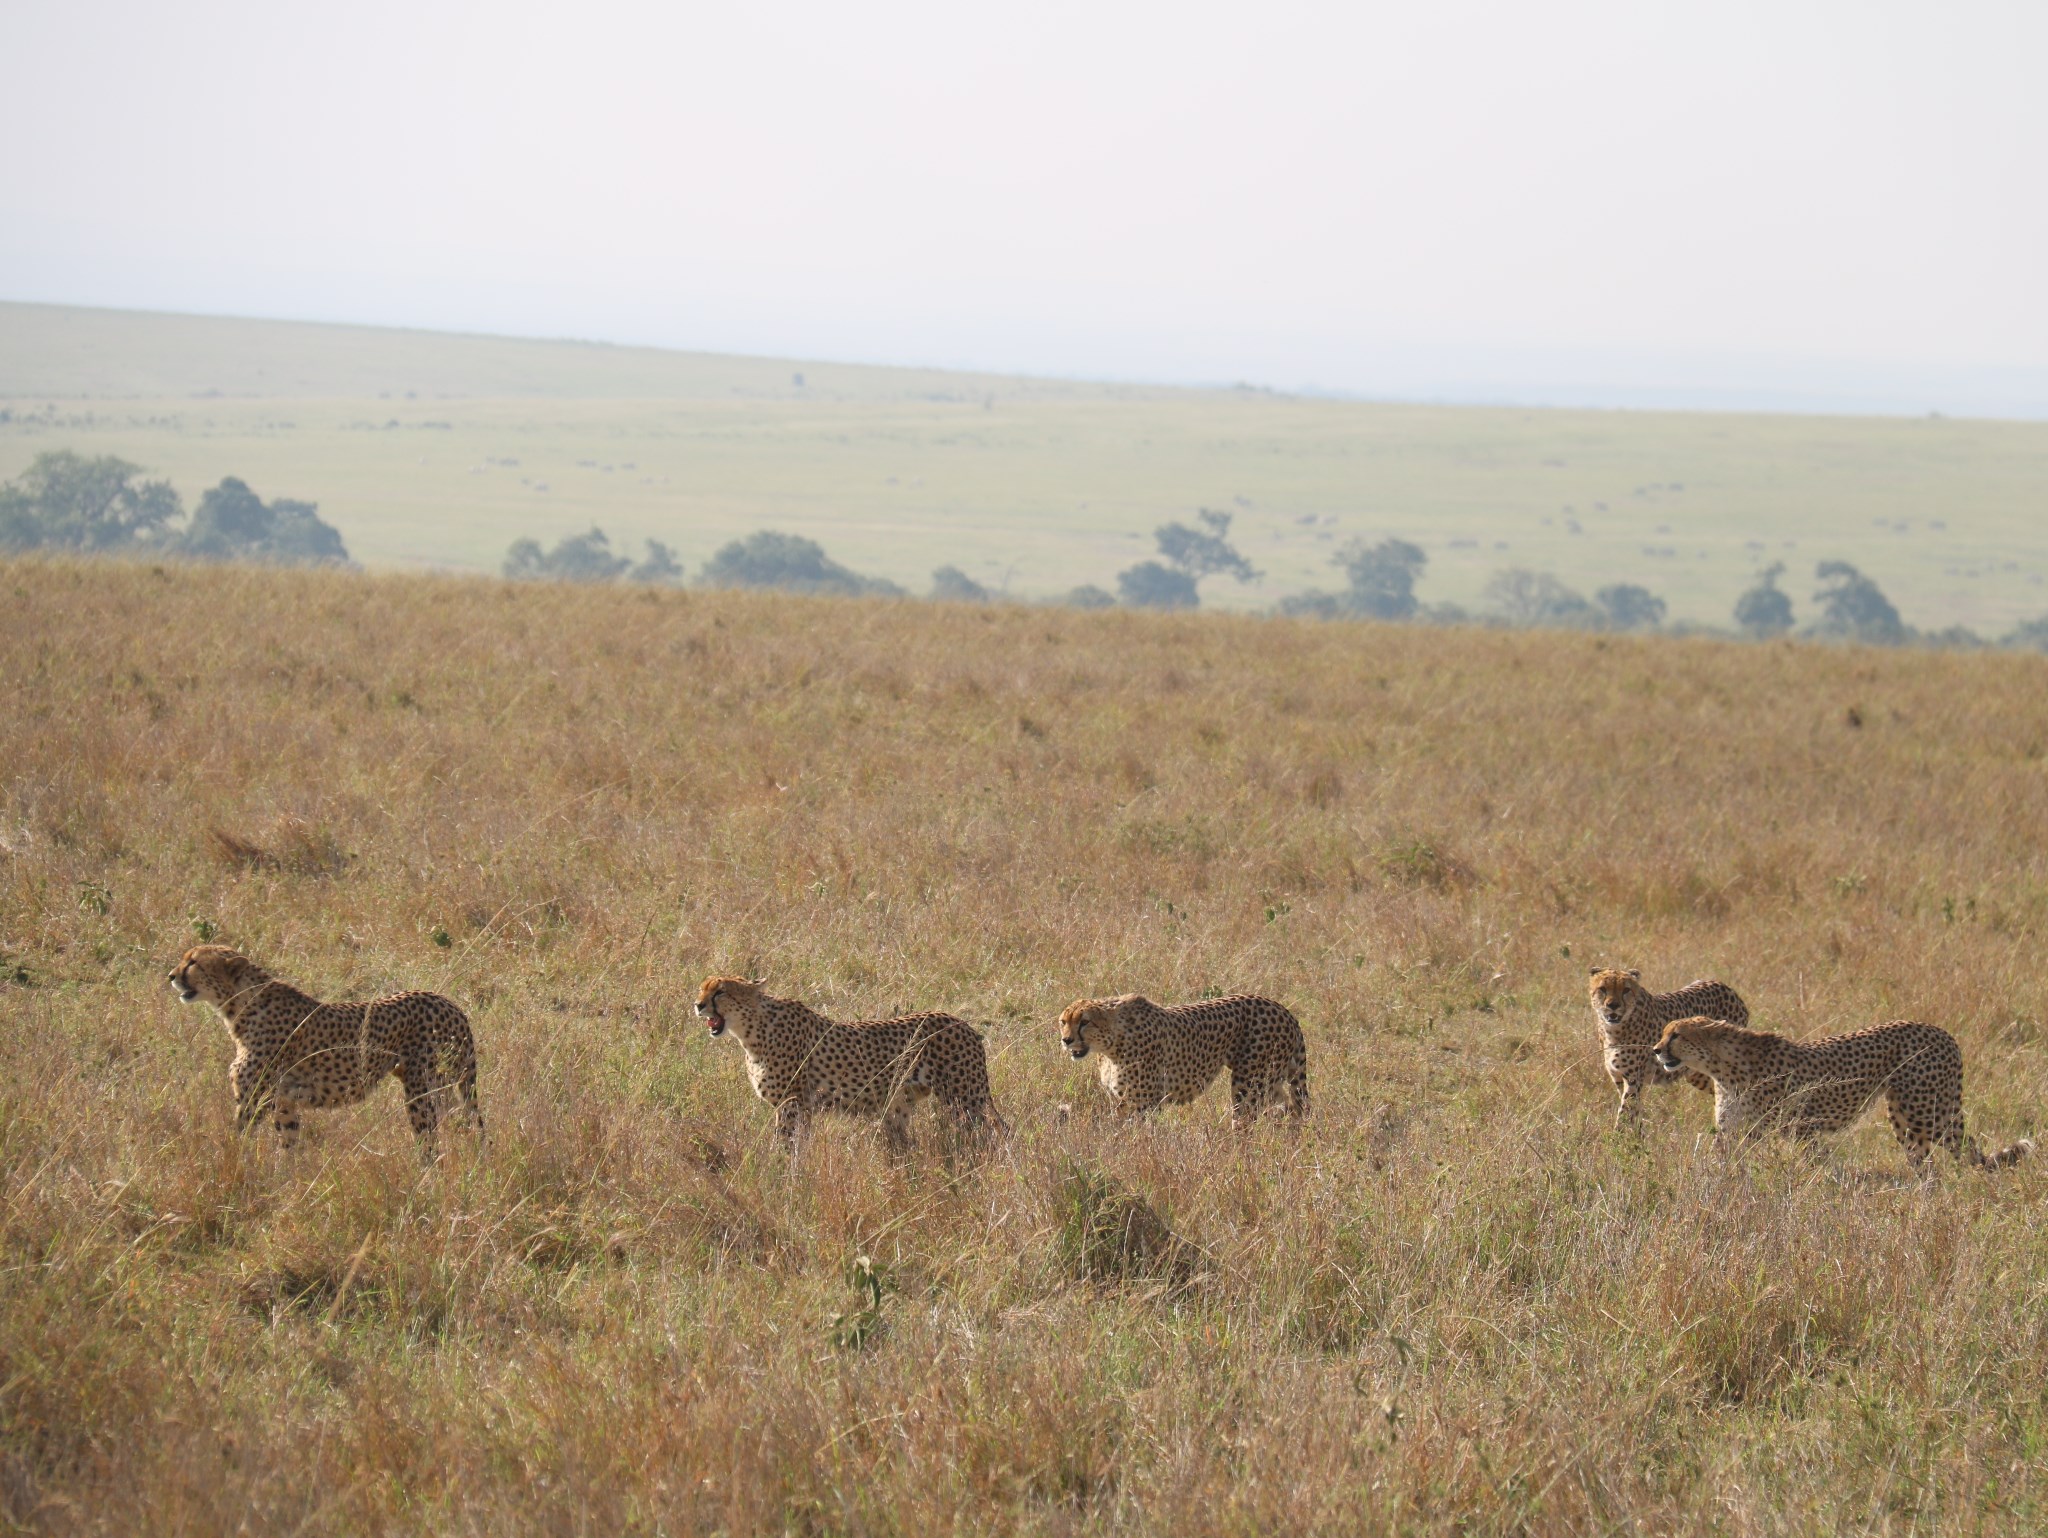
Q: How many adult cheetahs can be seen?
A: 5